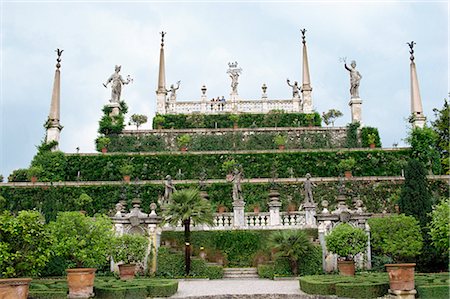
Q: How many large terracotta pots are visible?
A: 5